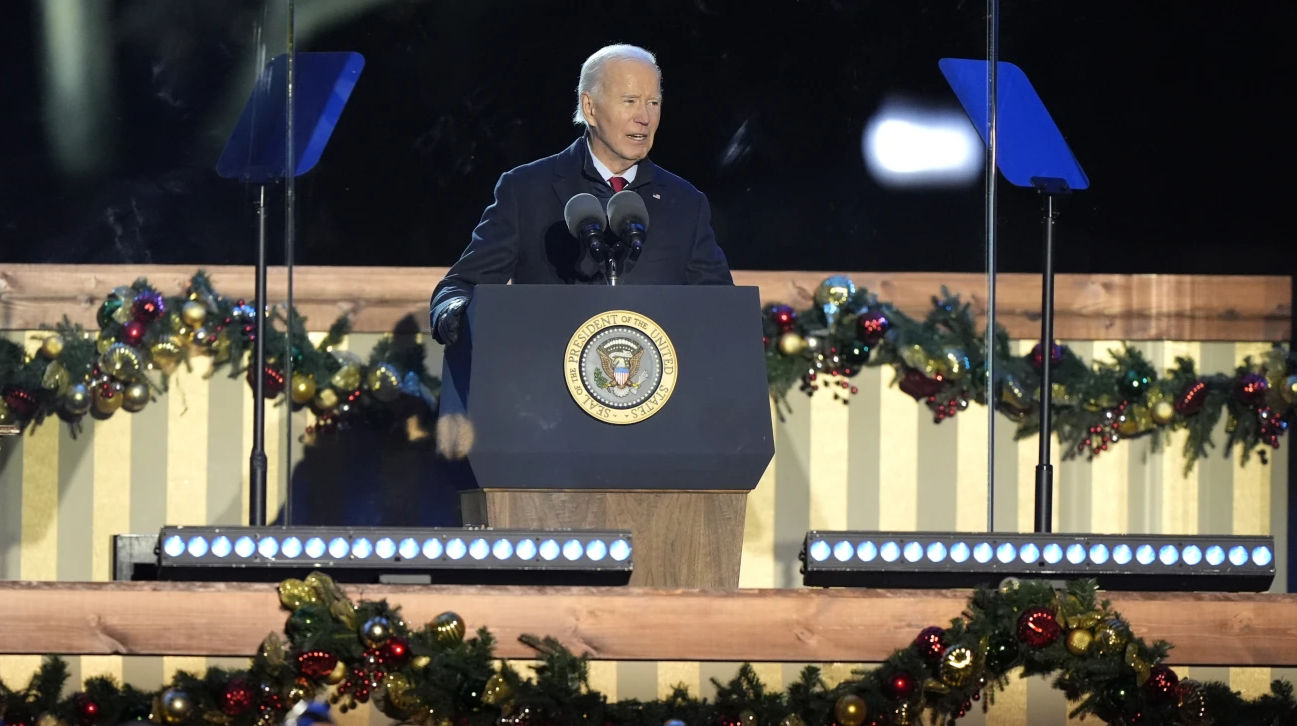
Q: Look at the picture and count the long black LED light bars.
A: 2